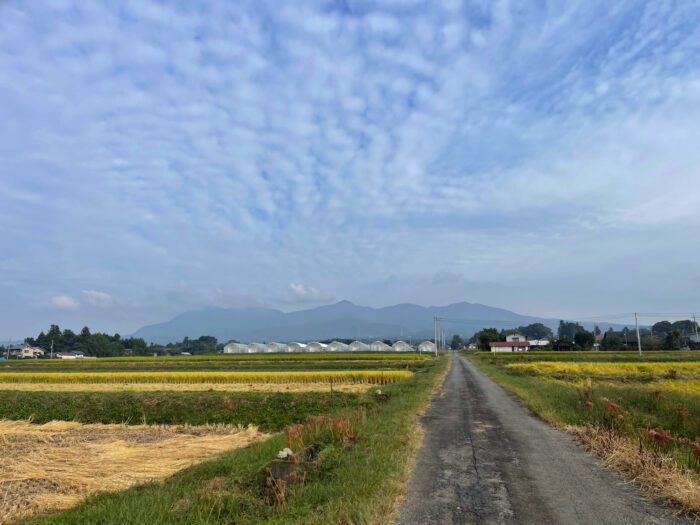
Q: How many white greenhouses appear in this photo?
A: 10